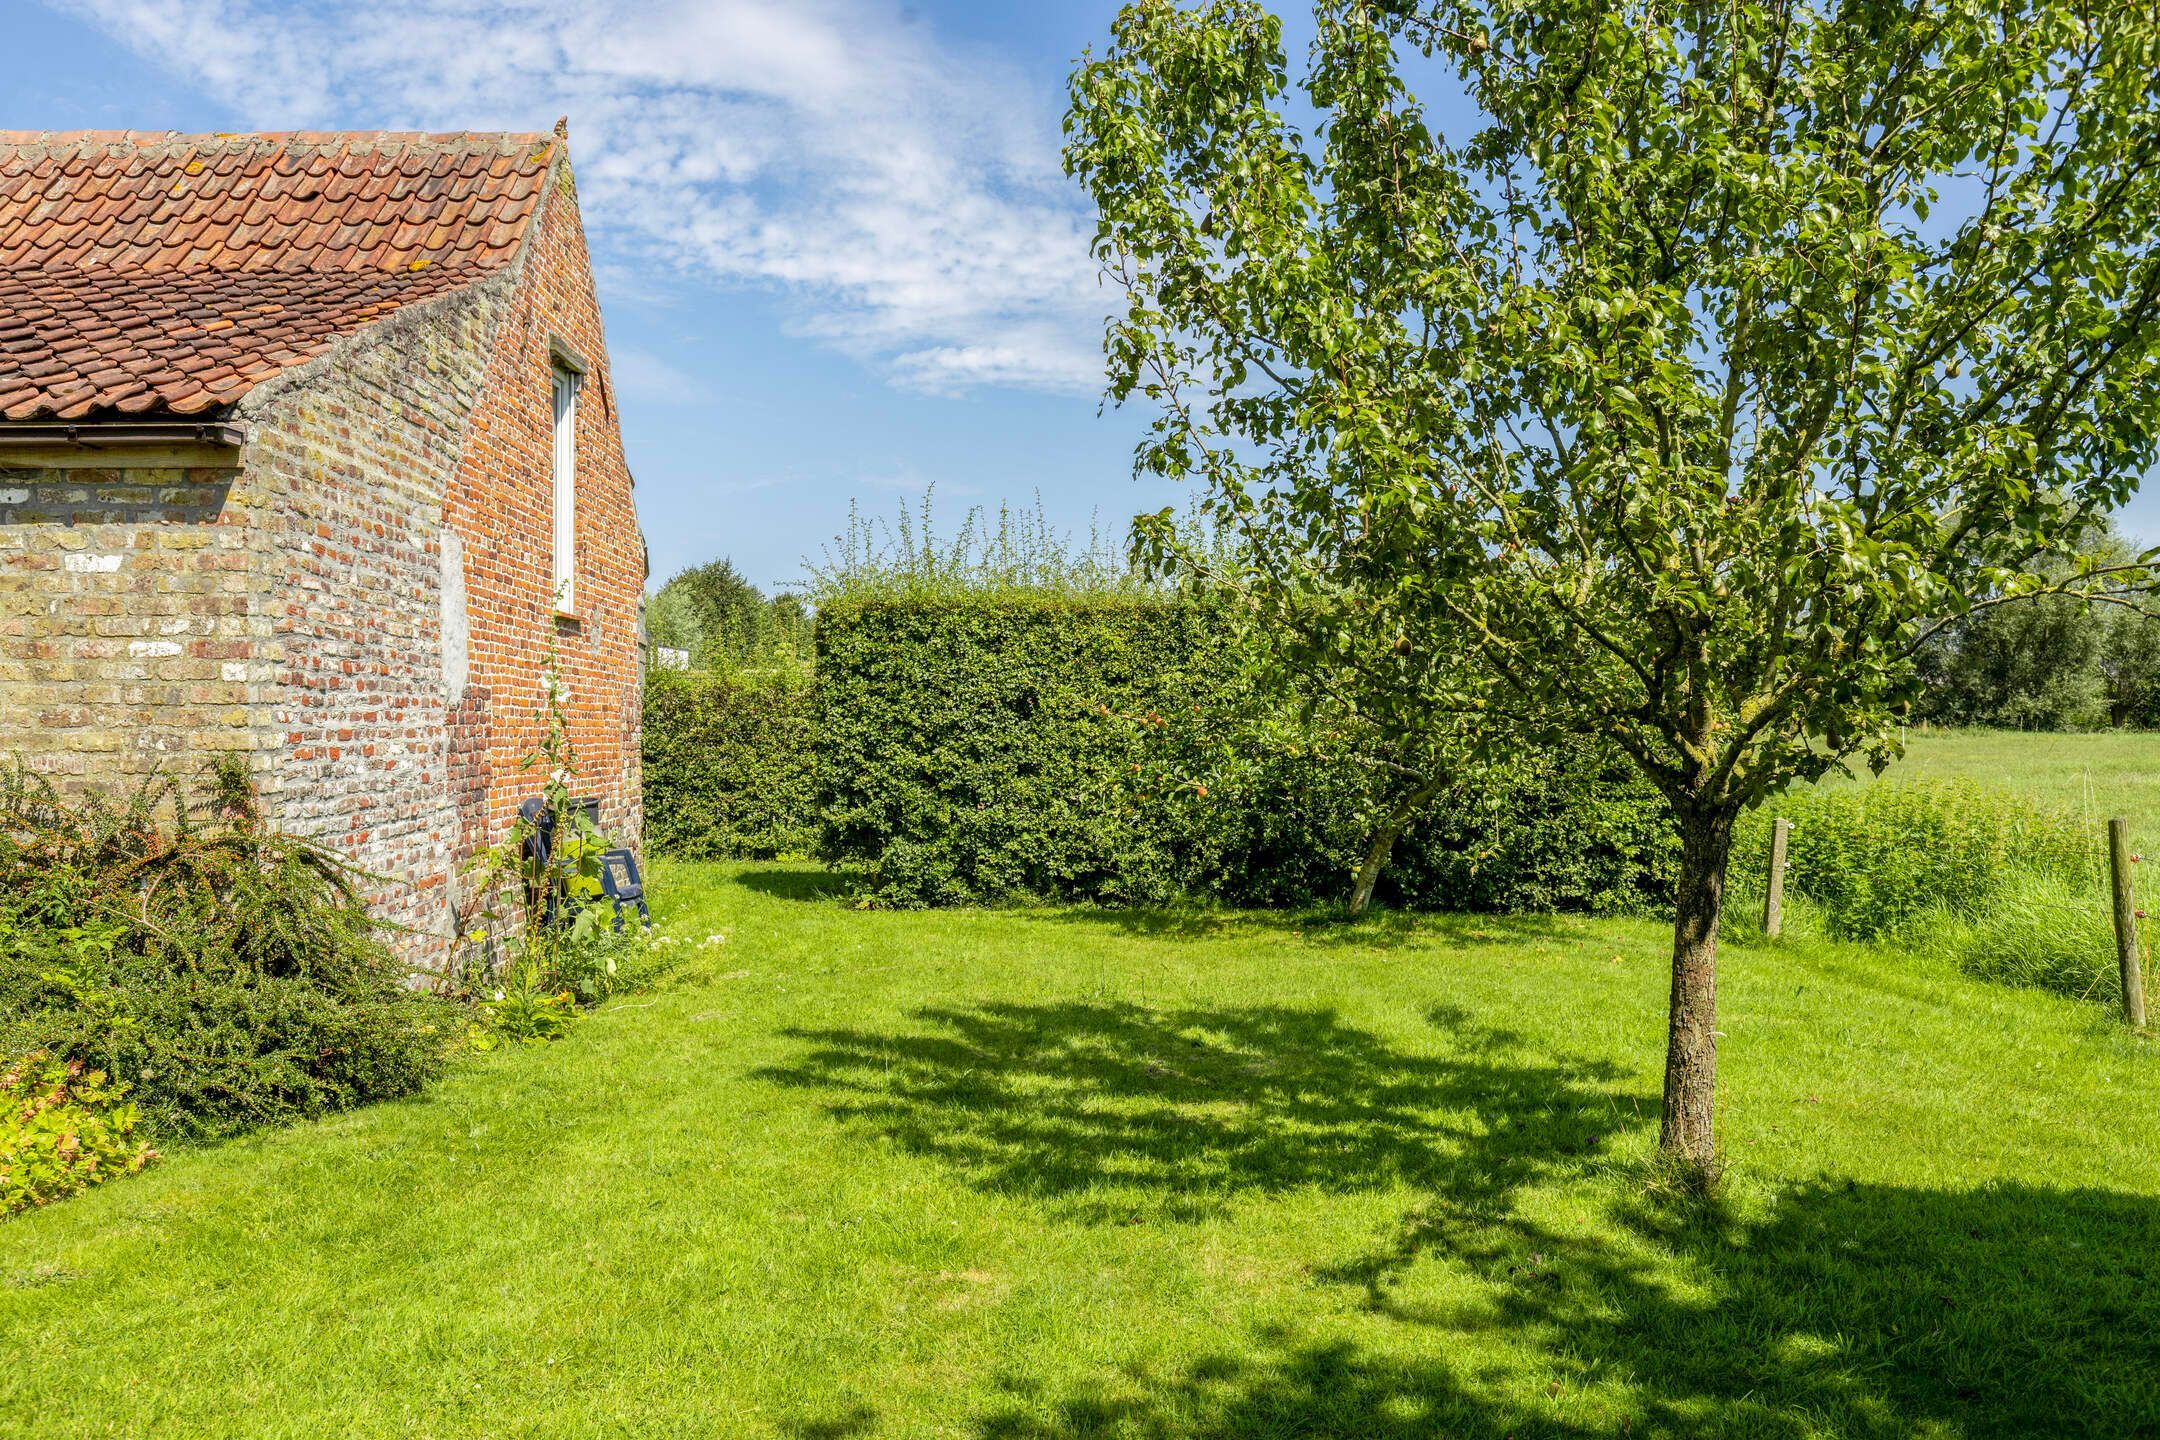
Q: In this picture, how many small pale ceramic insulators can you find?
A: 2